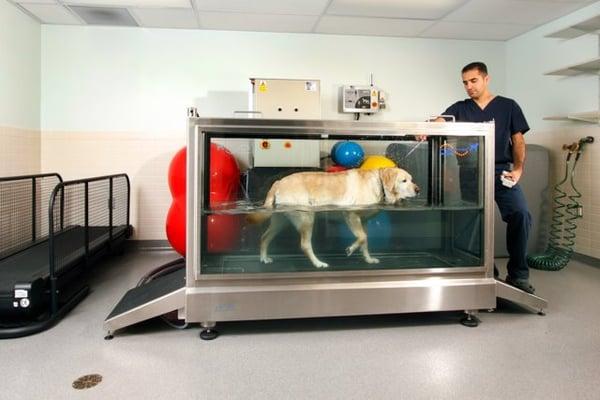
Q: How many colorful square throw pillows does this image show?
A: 0